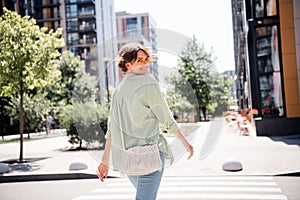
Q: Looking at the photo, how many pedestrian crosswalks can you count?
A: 1